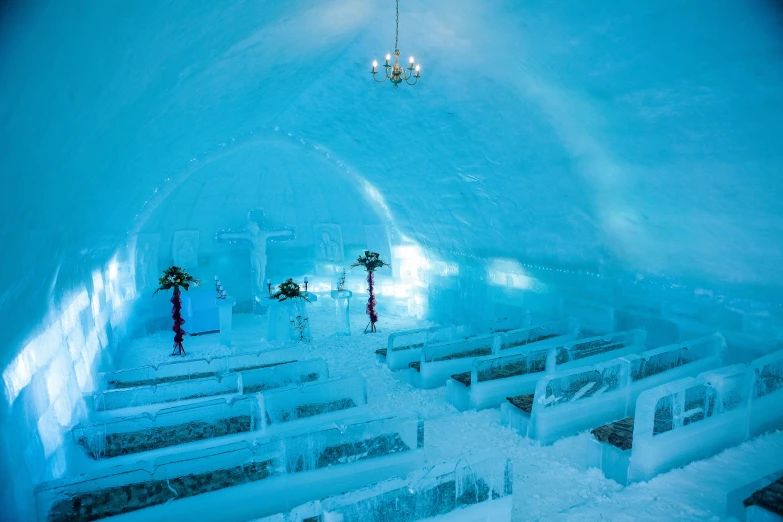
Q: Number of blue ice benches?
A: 11